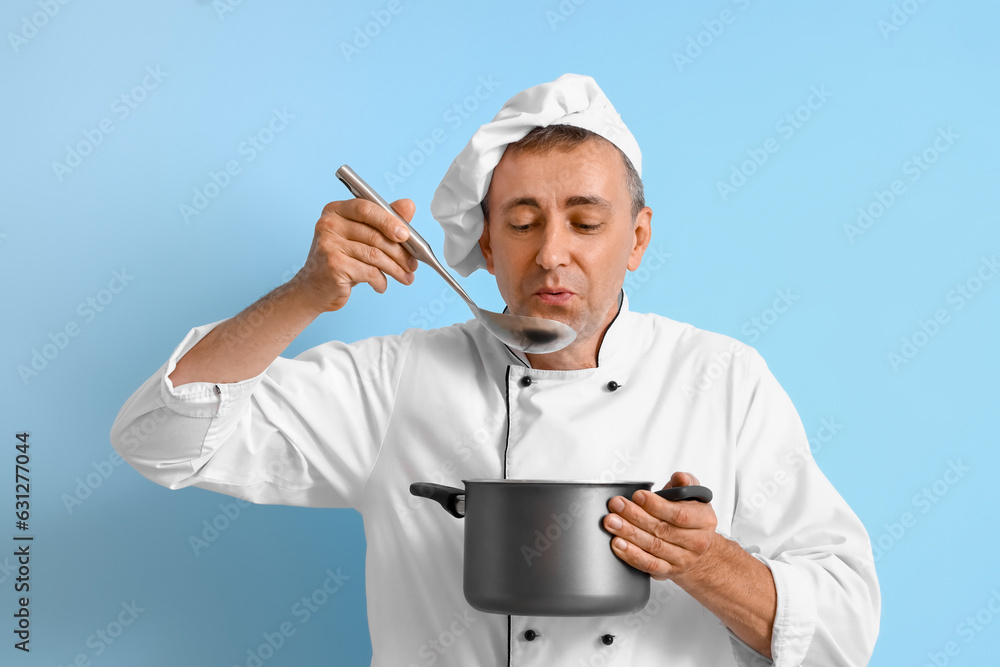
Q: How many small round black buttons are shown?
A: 4